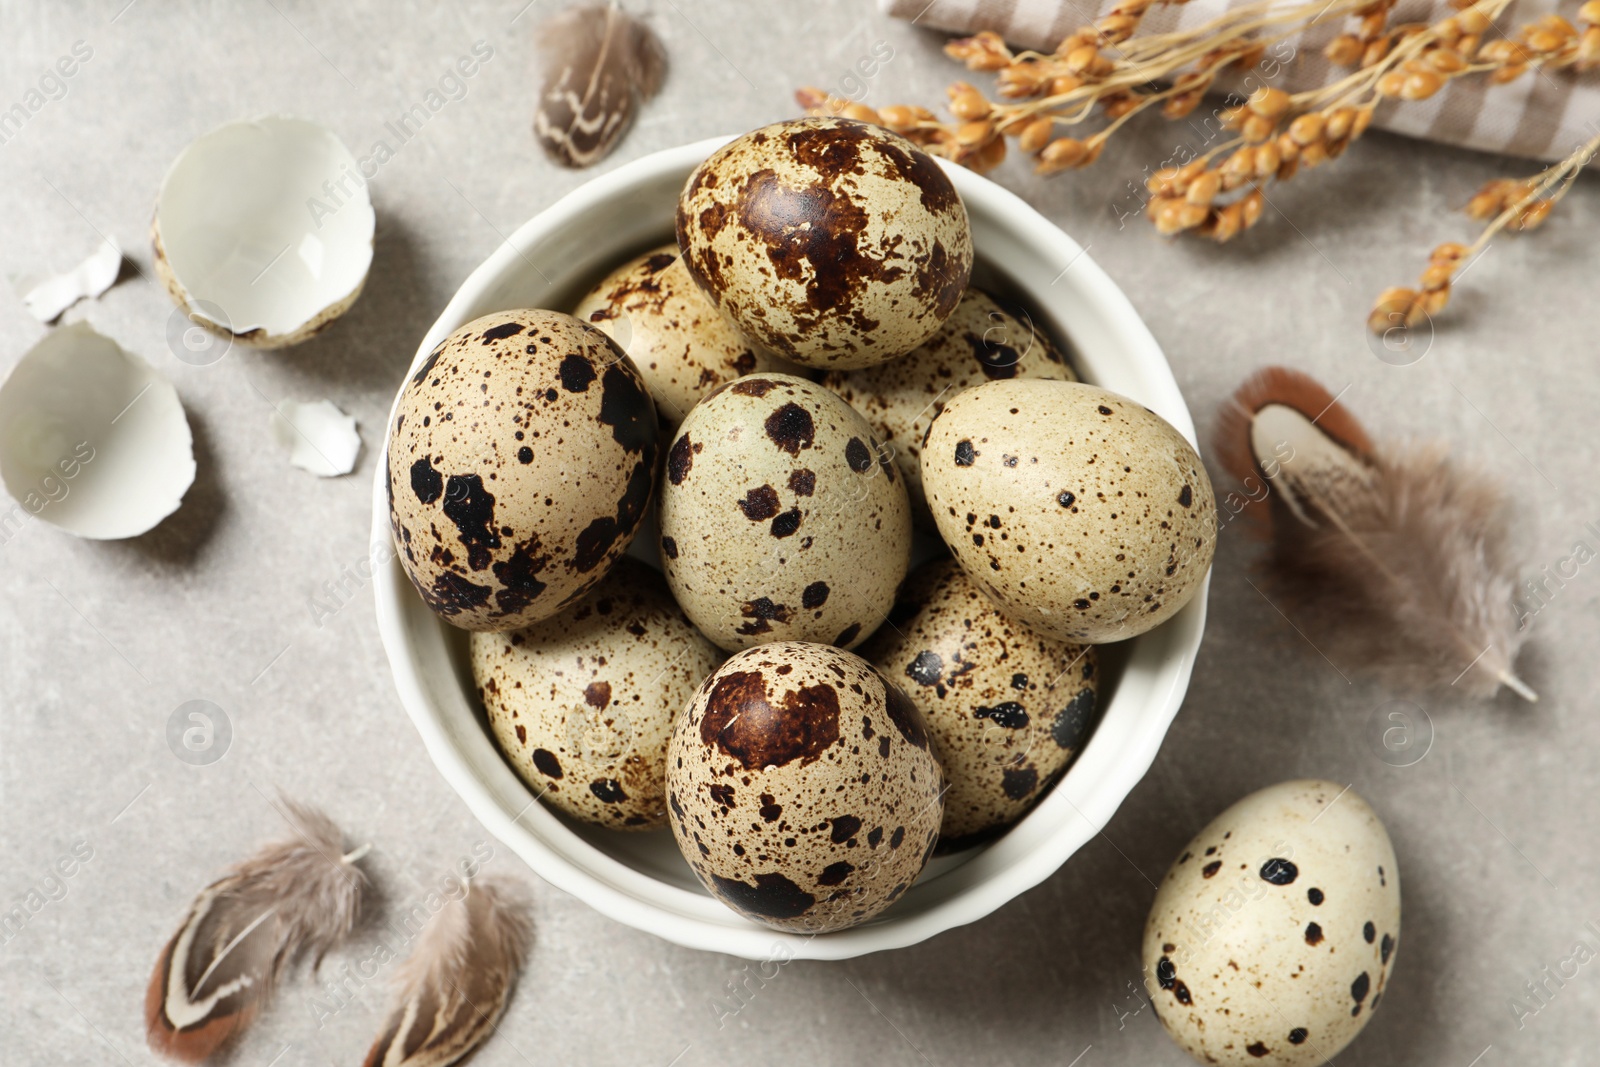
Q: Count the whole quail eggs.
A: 10